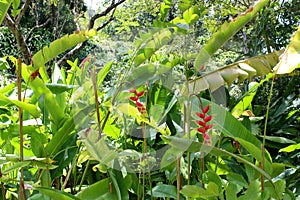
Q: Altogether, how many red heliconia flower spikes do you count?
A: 2